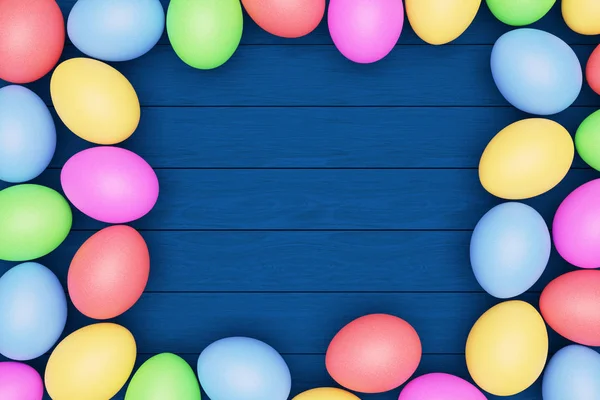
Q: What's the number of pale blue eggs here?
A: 7